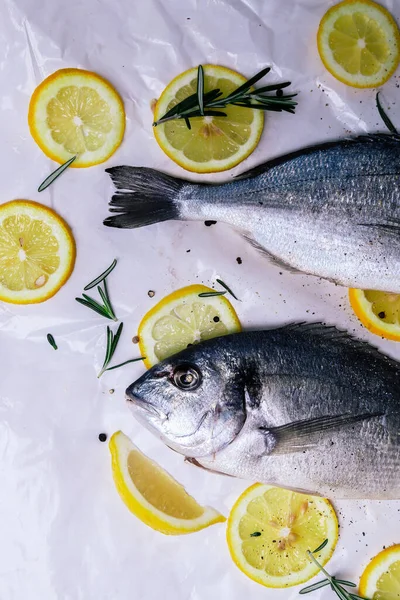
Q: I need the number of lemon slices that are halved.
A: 1